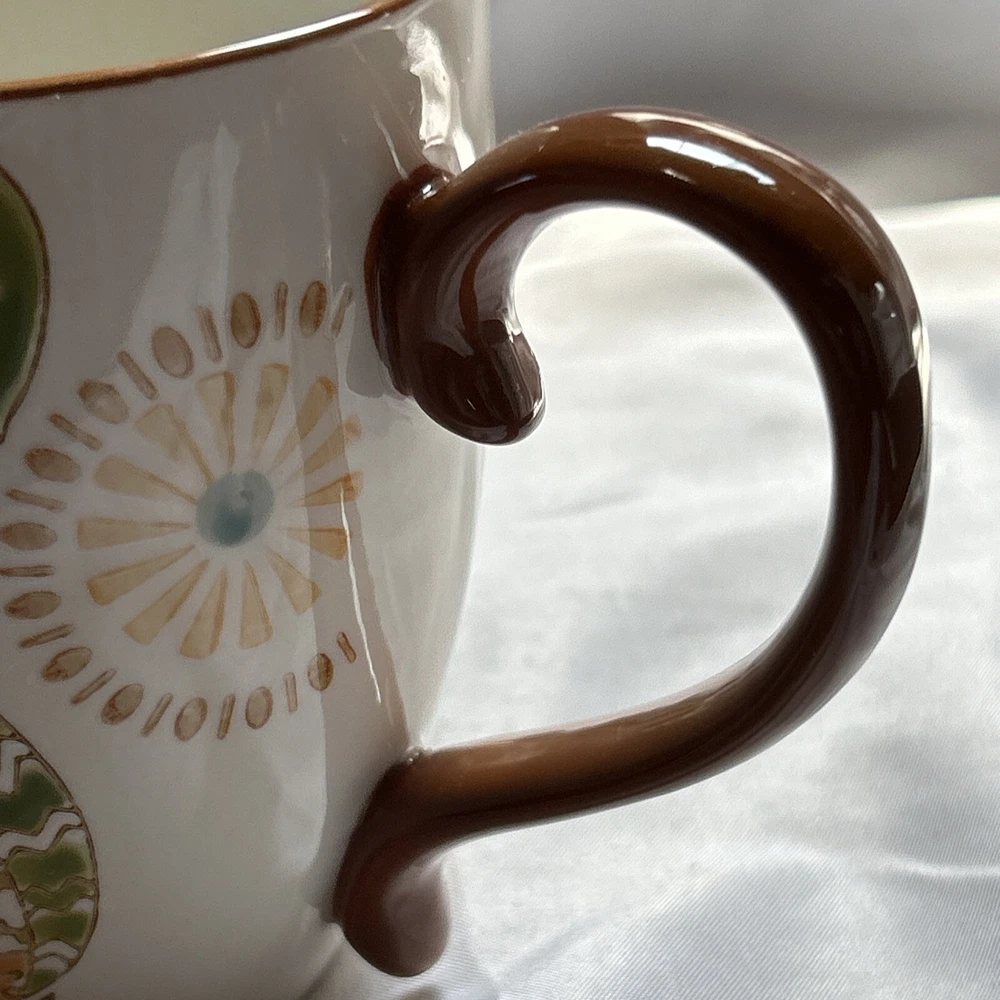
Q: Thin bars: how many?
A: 13